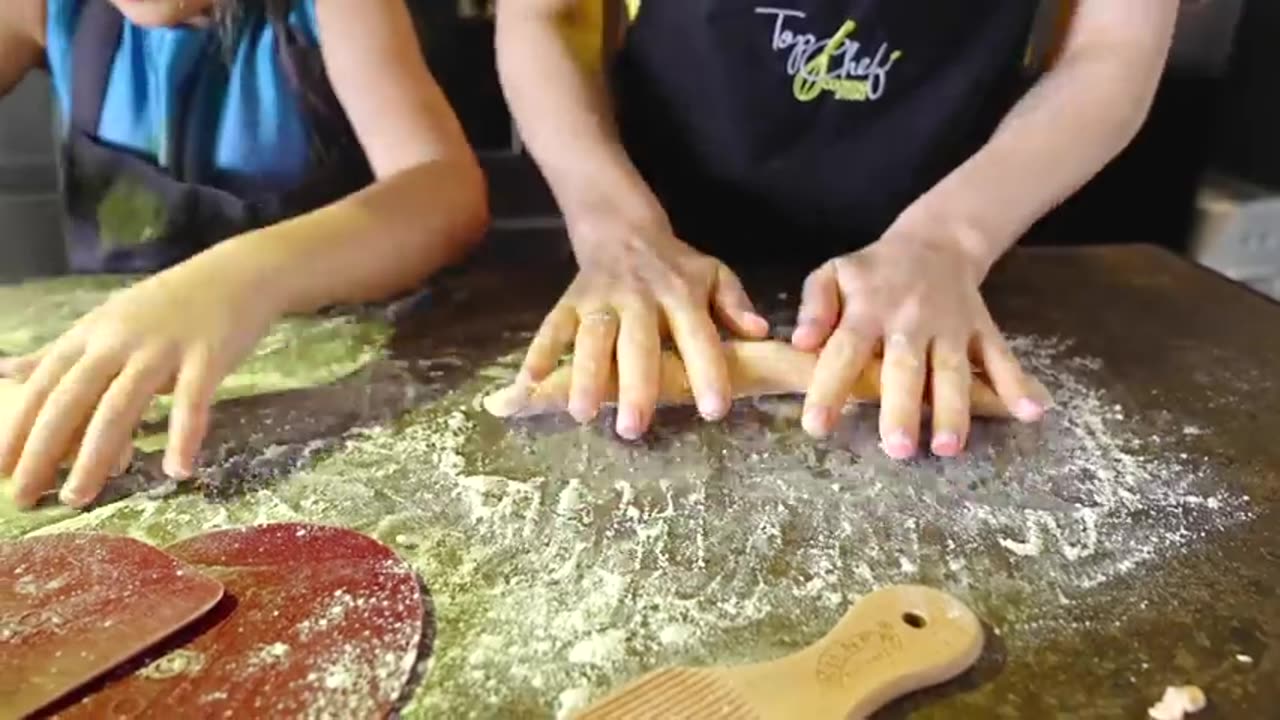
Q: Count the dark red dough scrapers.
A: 2